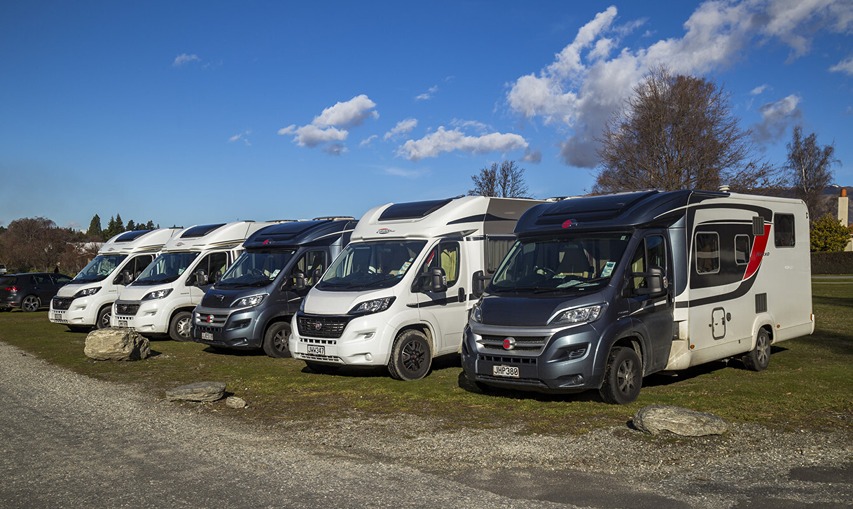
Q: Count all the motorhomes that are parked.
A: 5